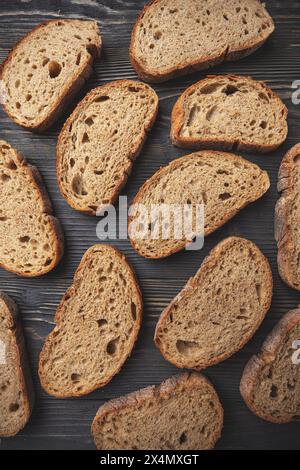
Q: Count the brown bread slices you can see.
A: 12